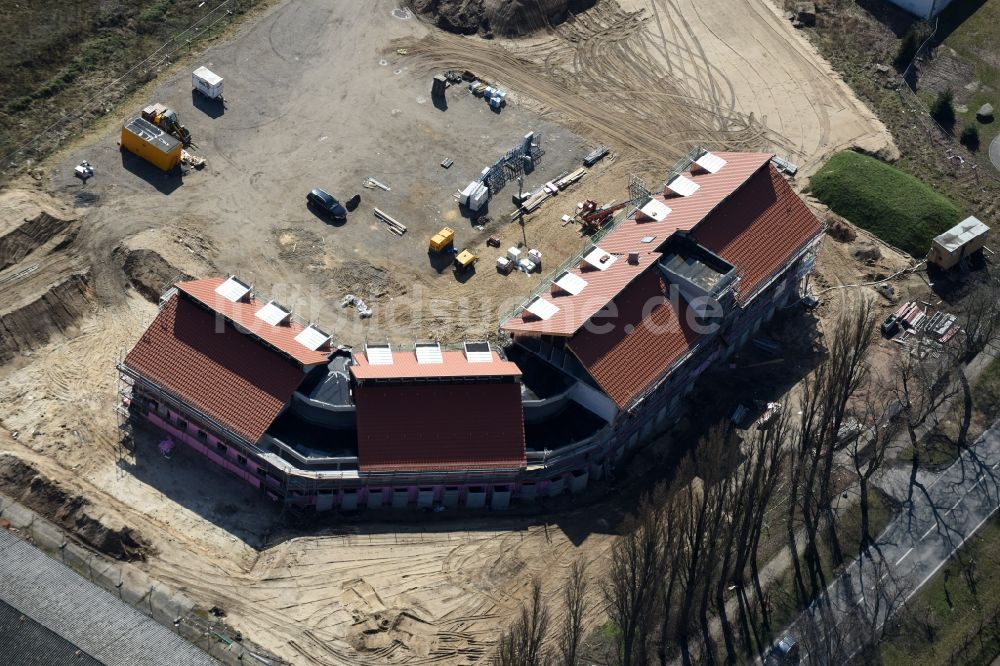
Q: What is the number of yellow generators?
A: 2